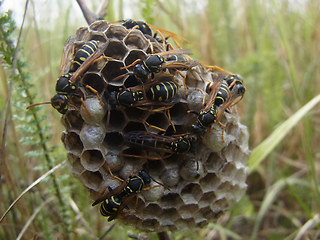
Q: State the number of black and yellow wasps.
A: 8